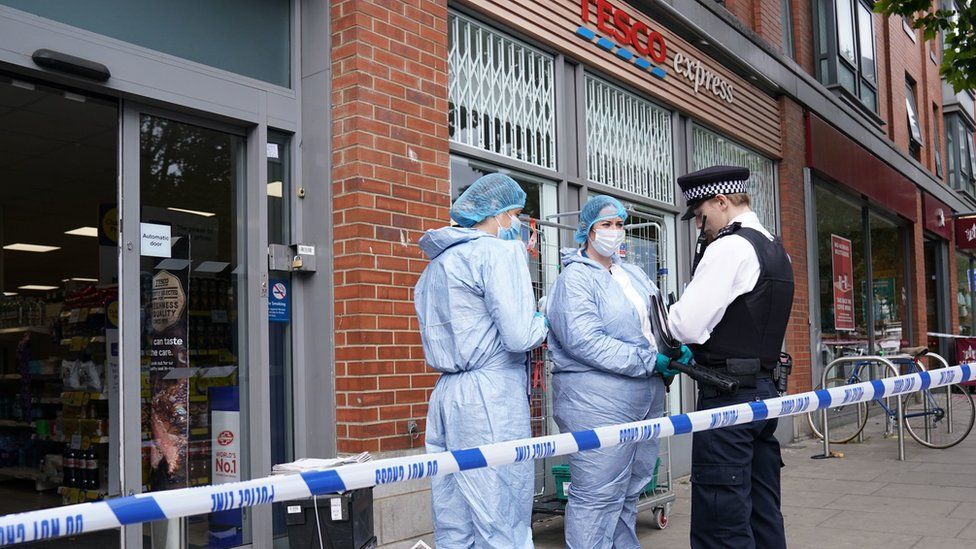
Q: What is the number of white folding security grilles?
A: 3